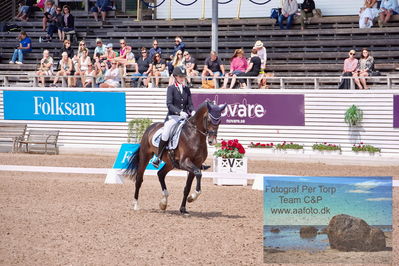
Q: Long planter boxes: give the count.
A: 4